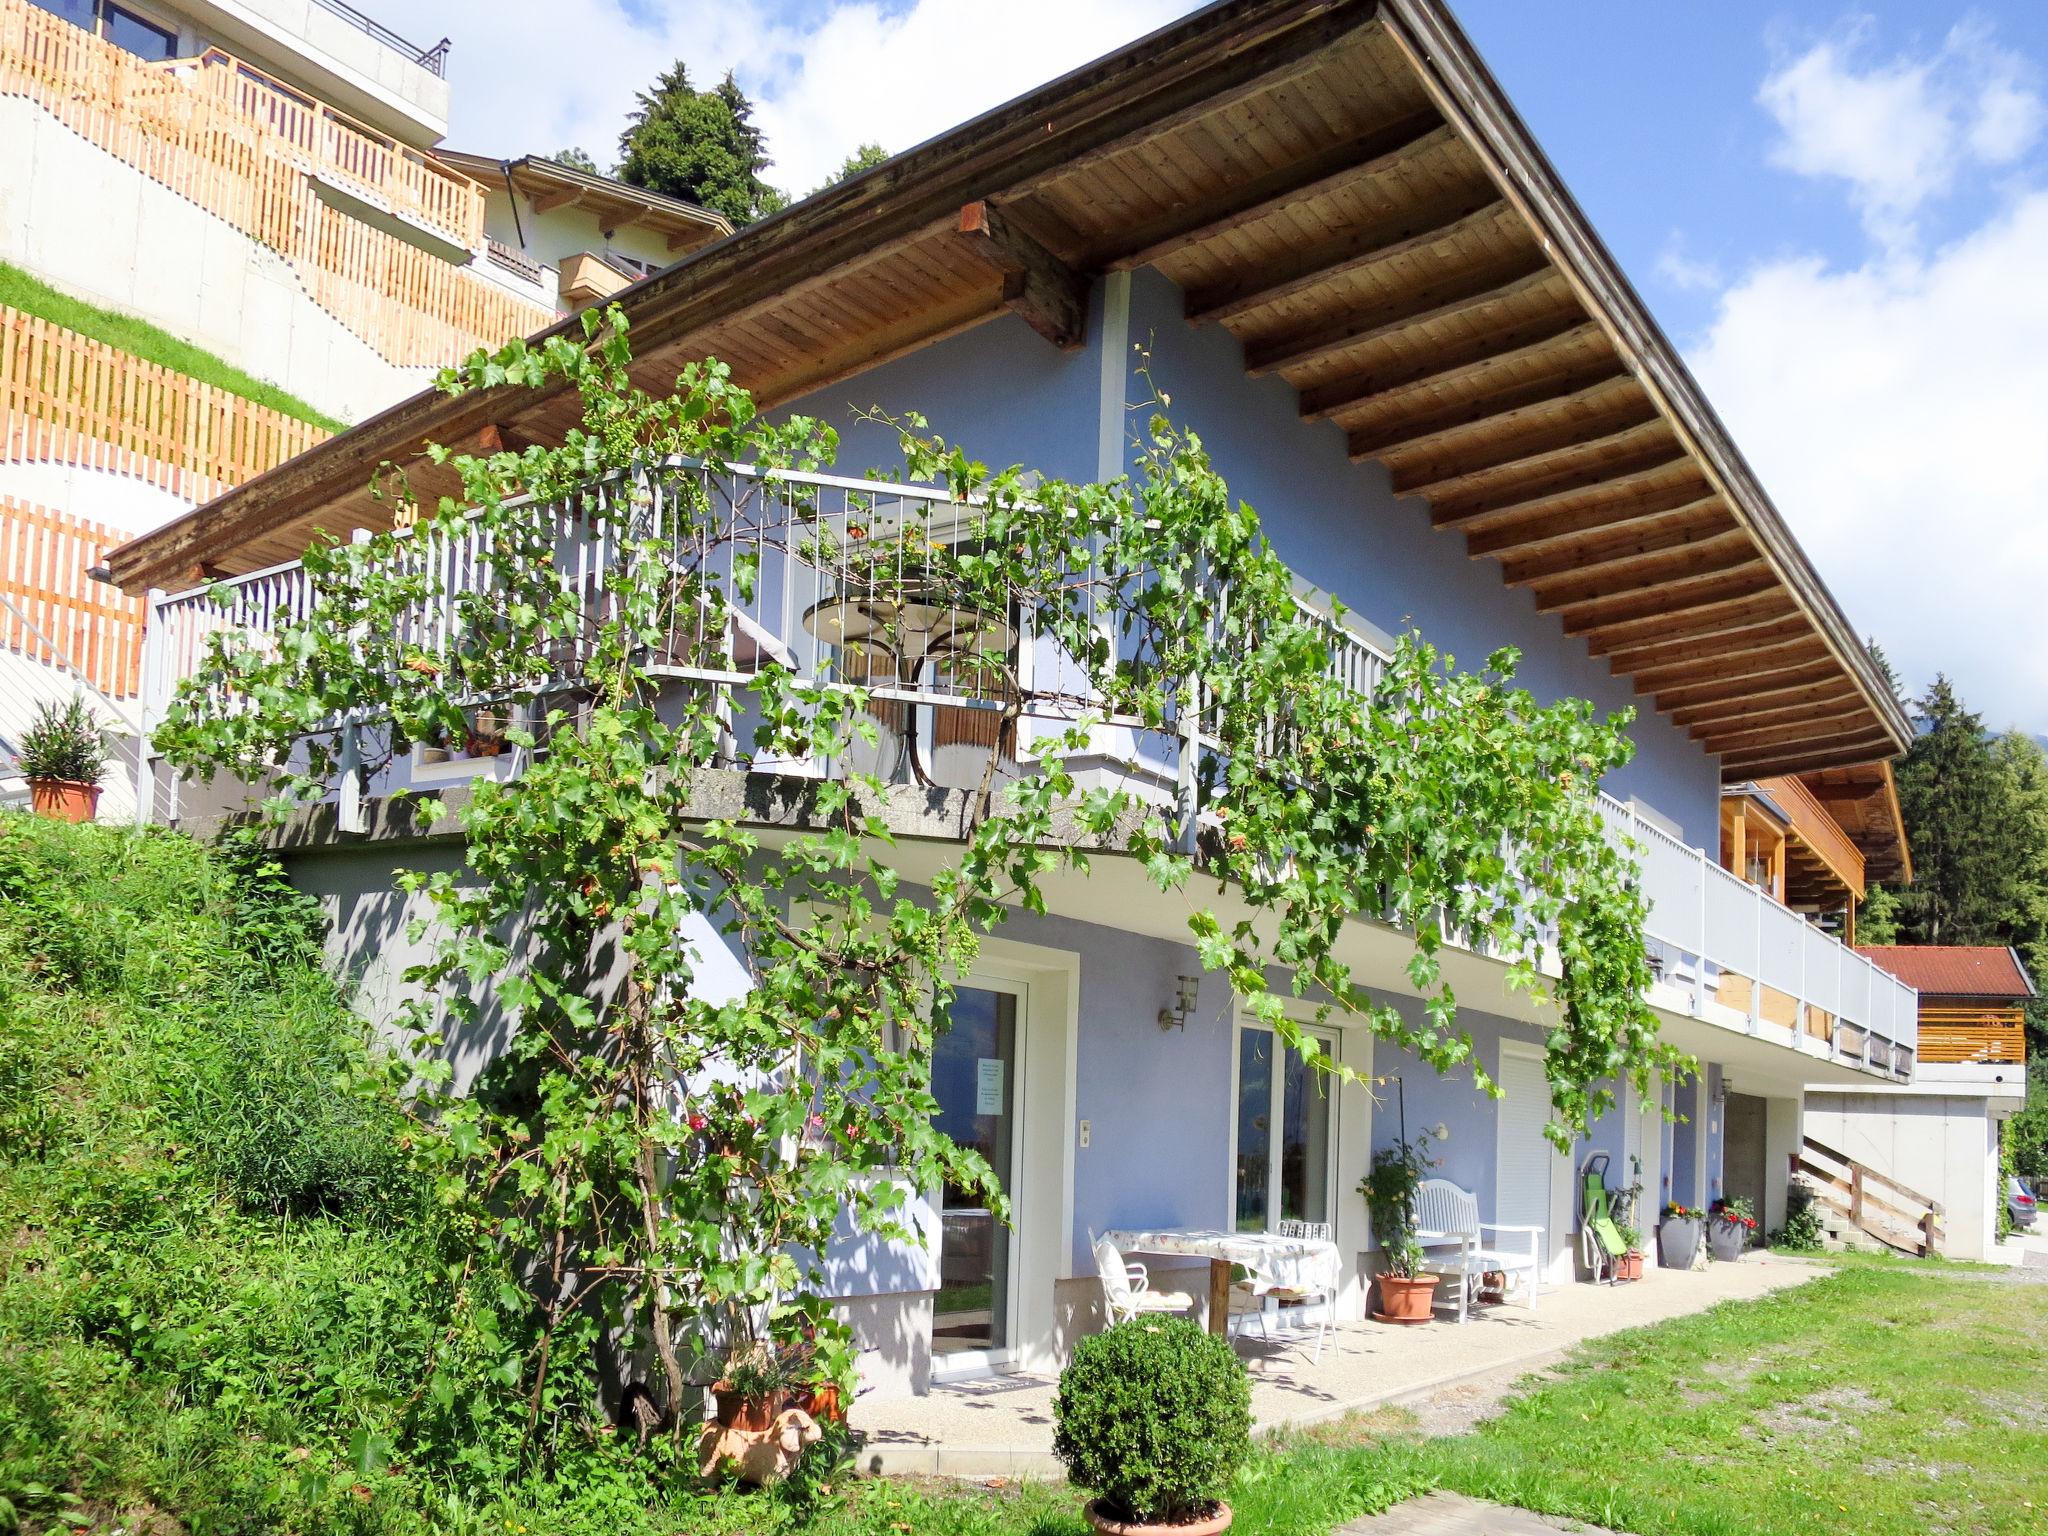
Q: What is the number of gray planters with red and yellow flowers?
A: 2